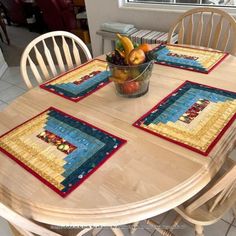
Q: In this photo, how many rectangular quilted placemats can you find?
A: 4